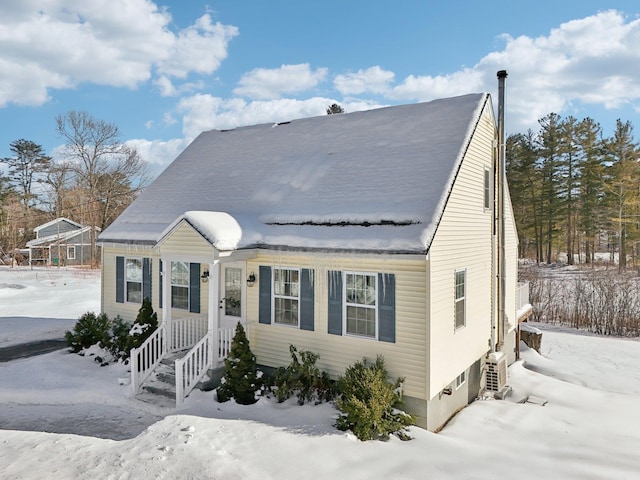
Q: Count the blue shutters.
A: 8